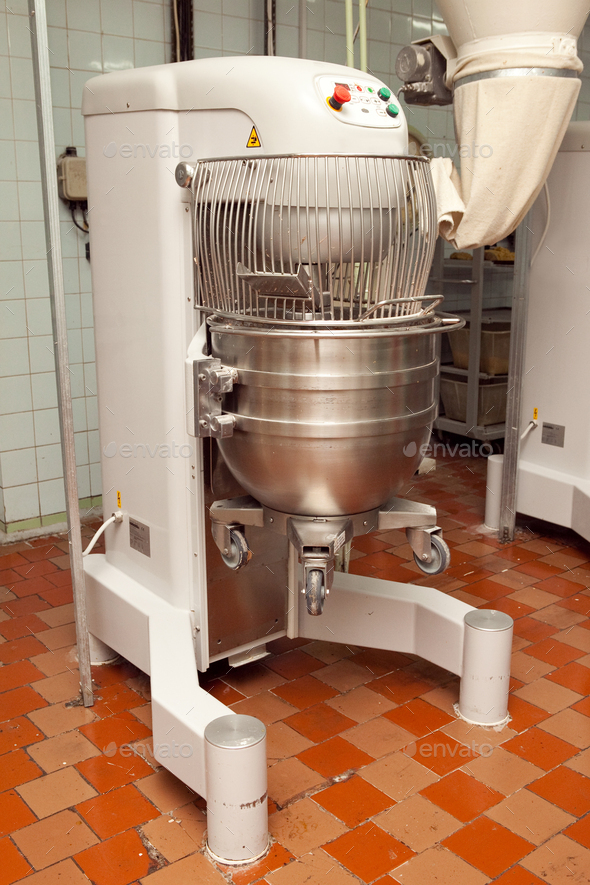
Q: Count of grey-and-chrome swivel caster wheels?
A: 3